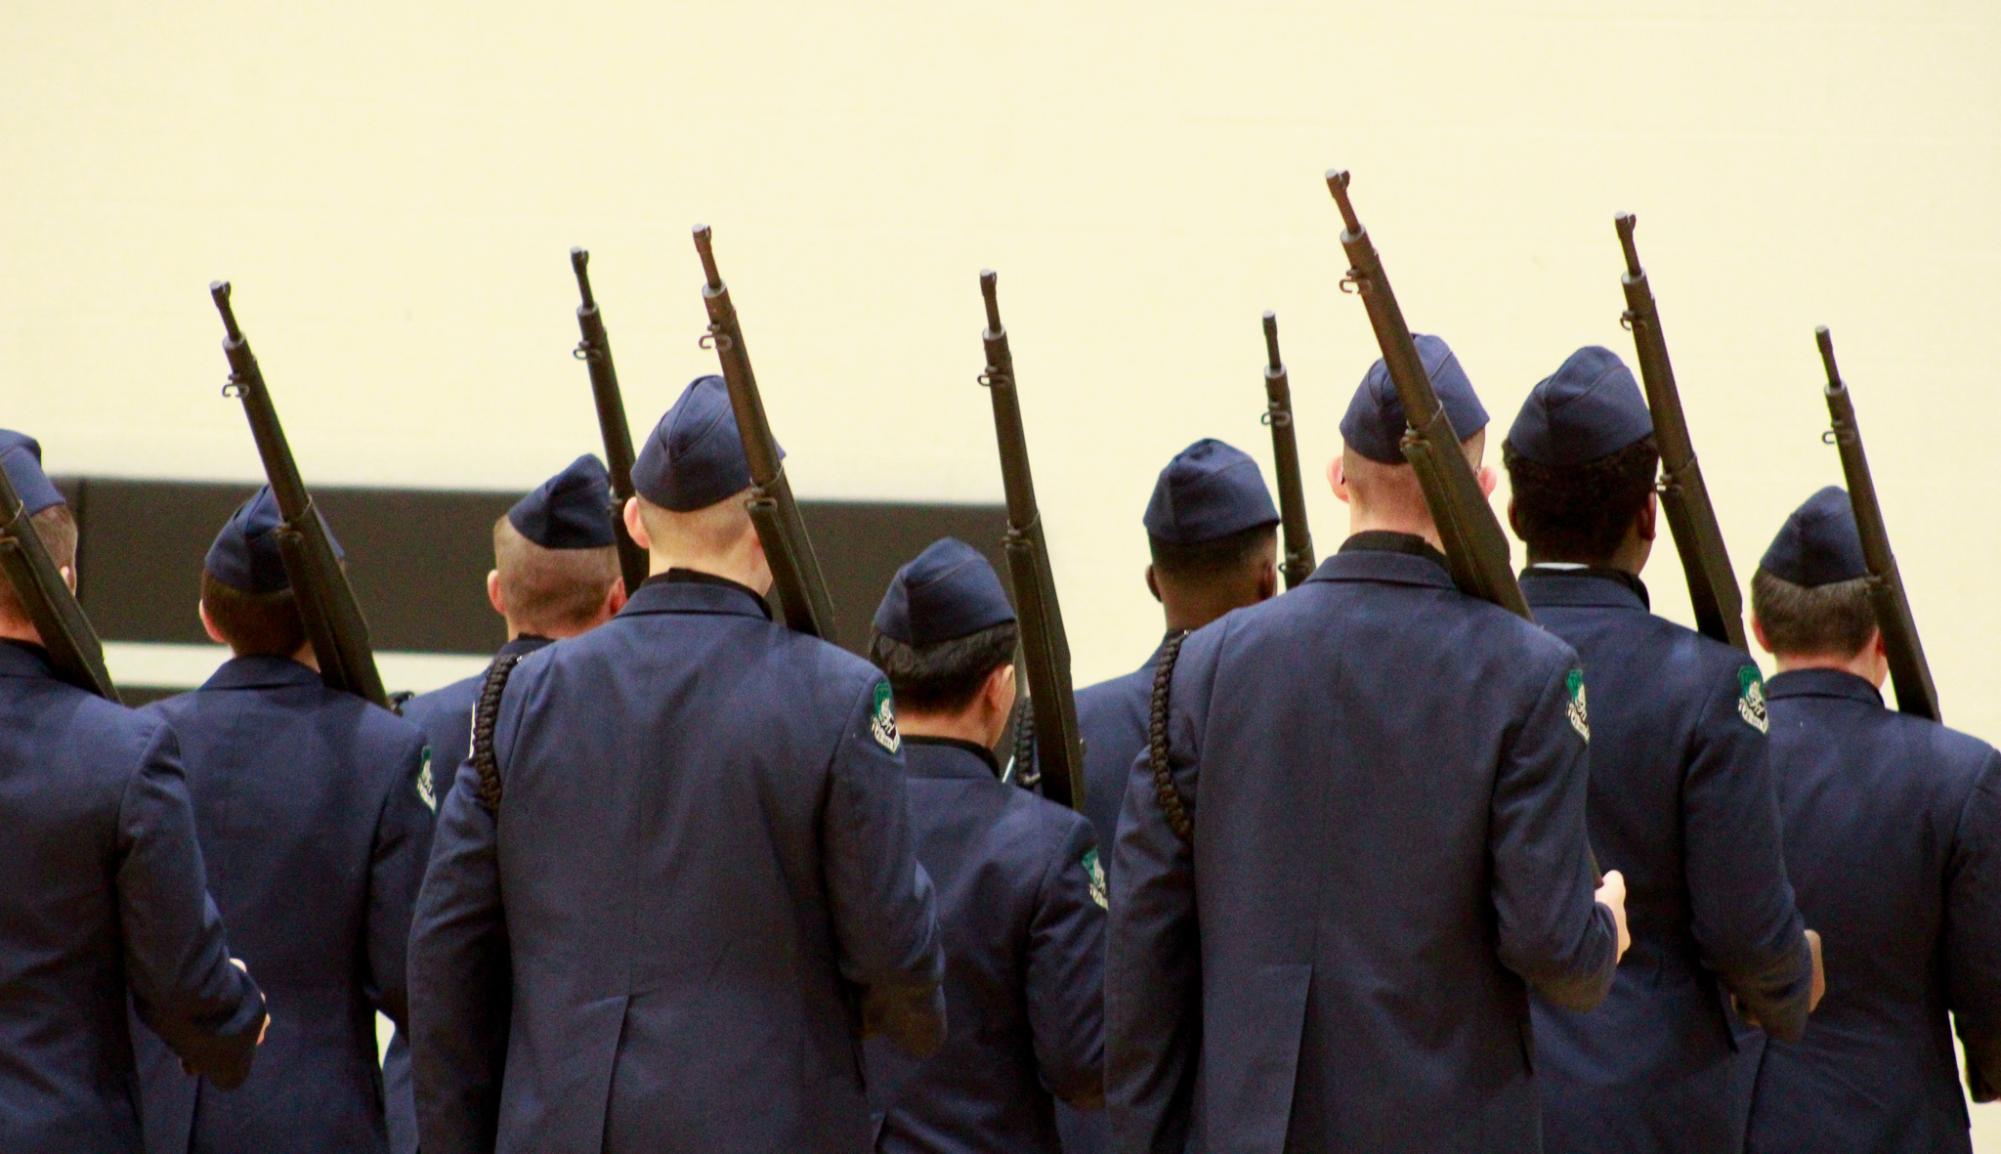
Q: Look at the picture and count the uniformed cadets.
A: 9